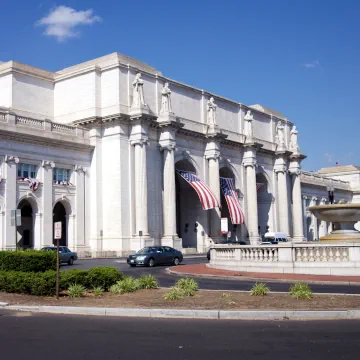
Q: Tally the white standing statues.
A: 6